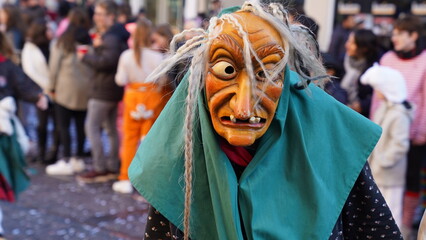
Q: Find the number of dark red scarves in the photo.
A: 1